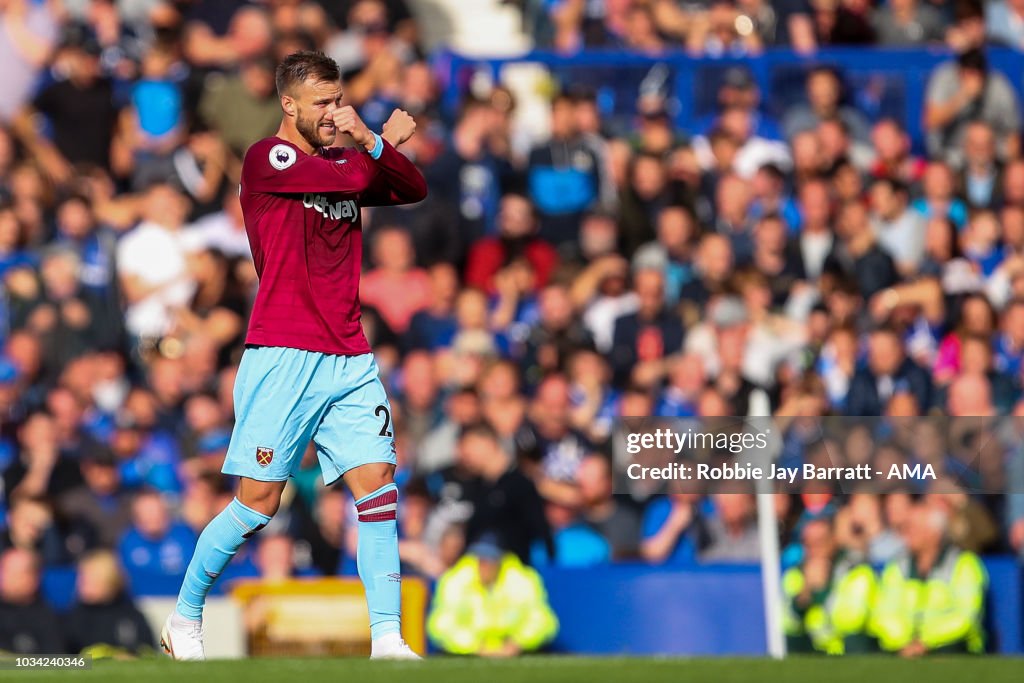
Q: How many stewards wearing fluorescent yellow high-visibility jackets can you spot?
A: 3